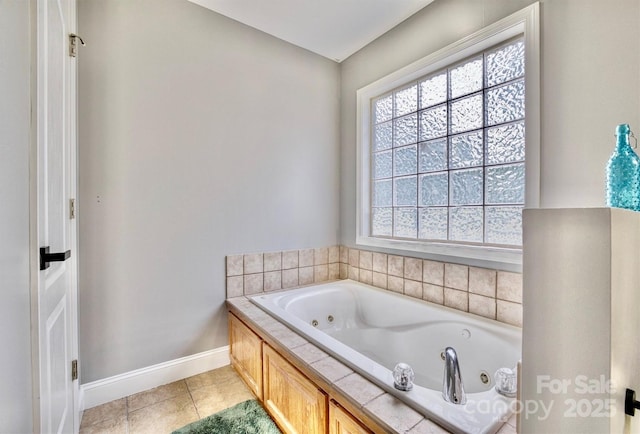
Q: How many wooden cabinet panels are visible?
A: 3